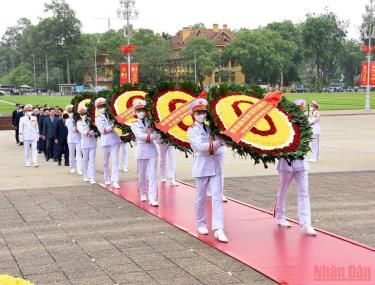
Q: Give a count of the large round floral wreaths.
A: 5